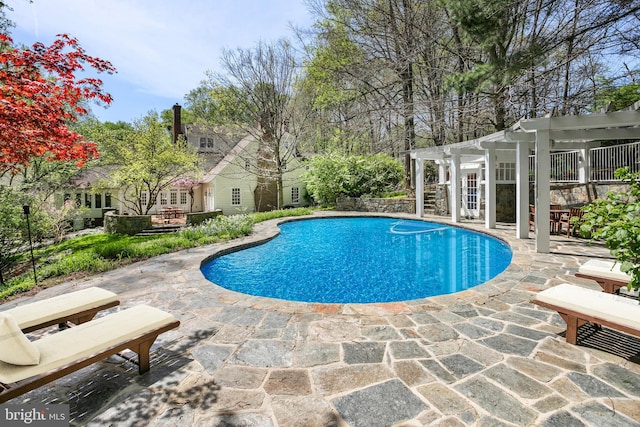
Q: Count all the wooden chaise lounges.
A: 4